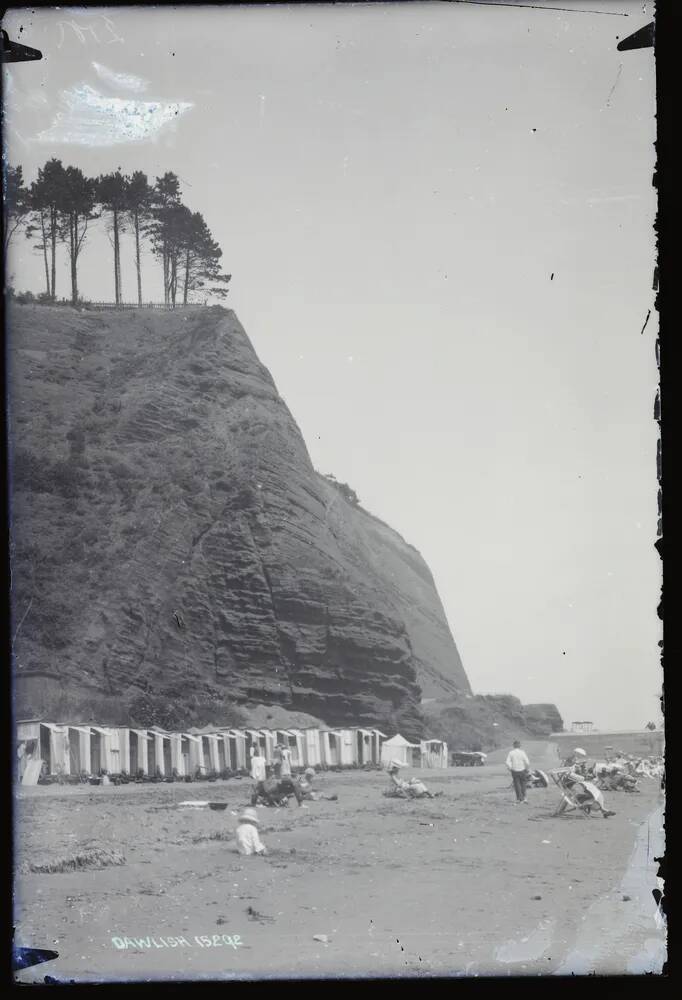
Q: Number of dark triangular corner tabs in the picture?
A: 3